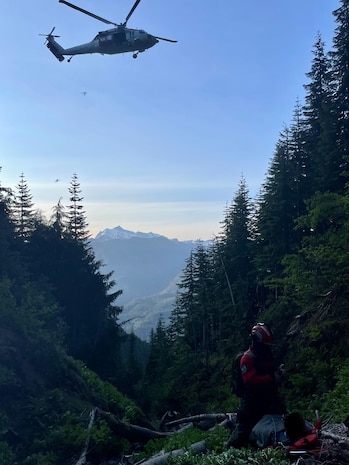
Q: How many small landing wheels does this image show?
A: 2